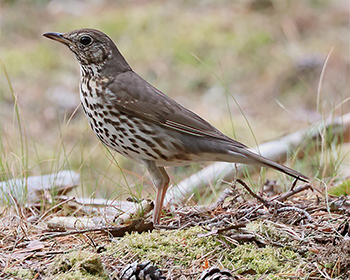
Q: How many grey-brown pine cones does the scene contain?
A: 2